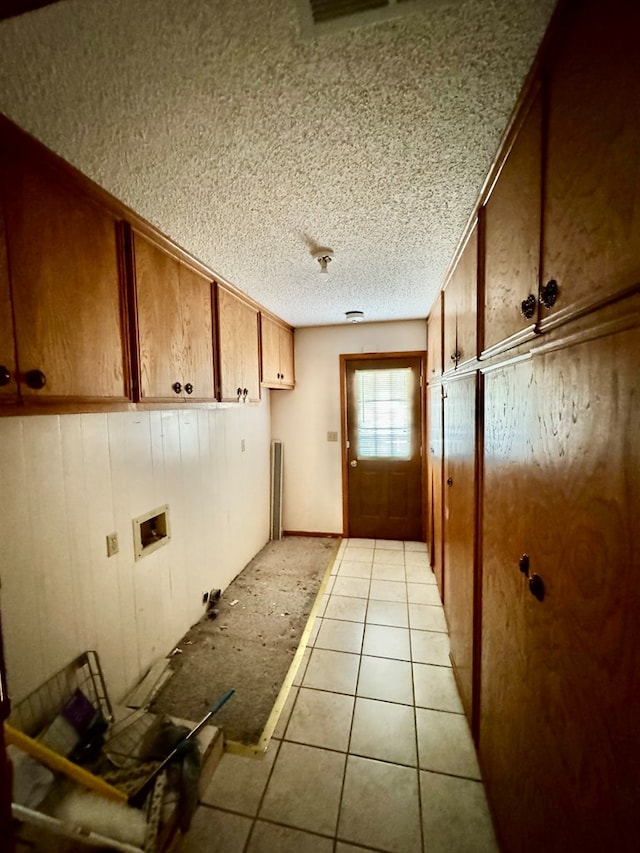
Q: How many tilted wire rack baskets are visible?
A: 1